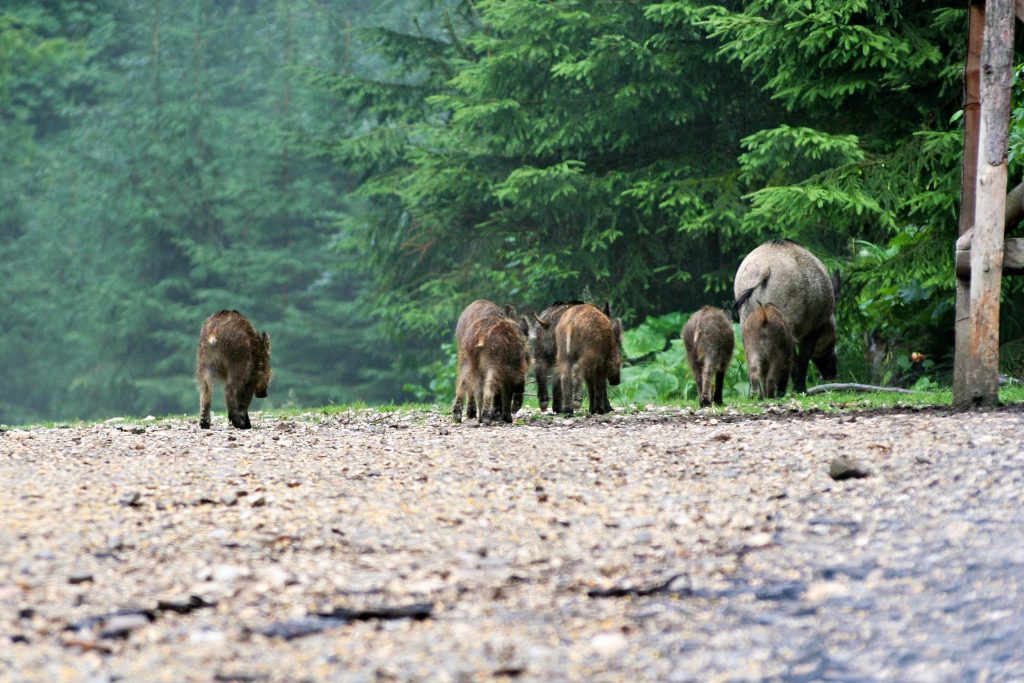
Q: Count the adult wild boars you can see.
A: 1